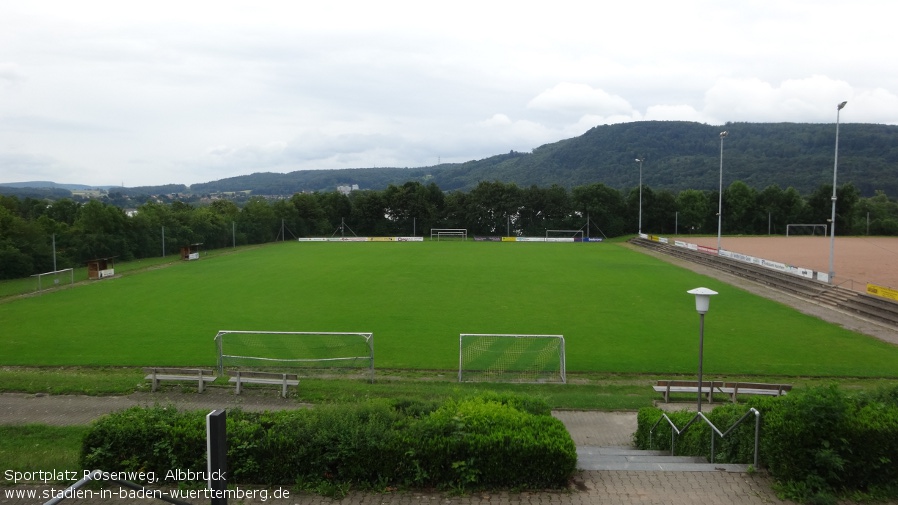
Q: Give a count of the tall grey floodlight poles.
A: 3